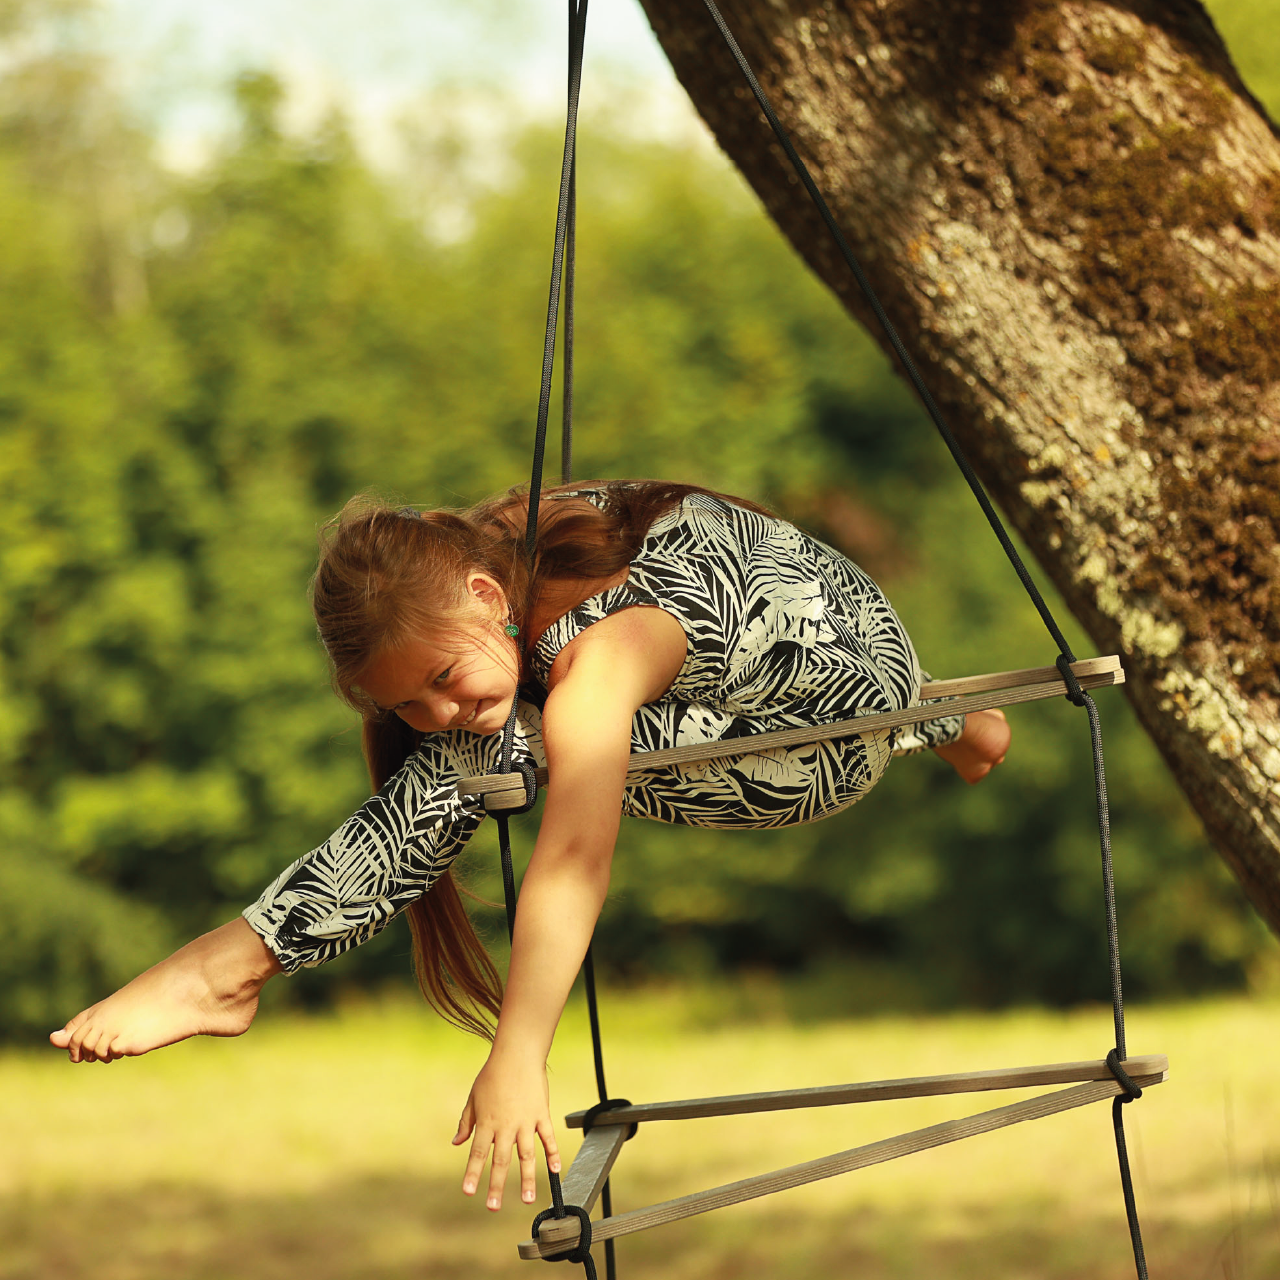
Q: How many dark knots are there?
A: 5